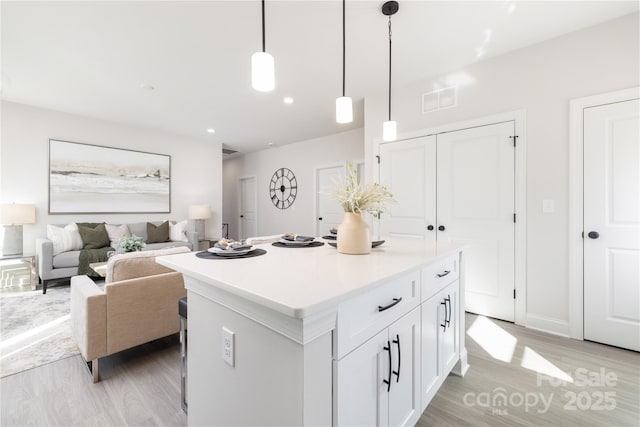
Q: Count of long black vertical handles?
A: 4